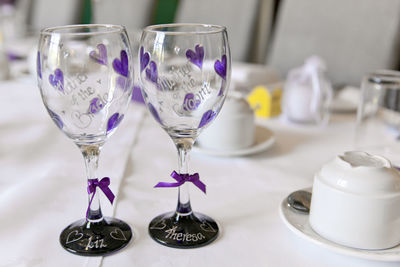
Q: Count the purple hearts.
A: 14